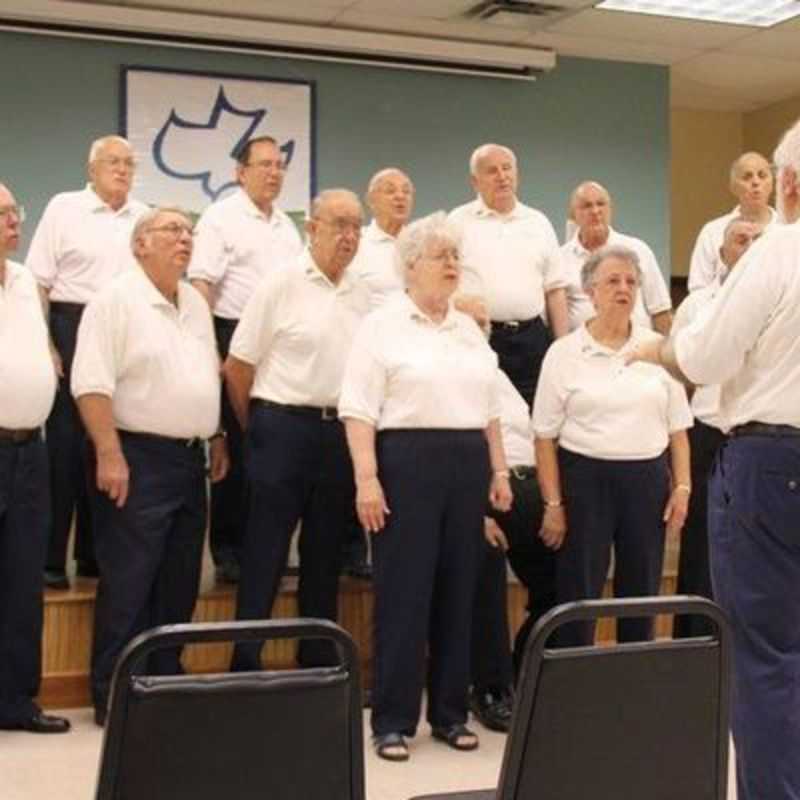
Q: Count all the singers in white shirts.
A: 13